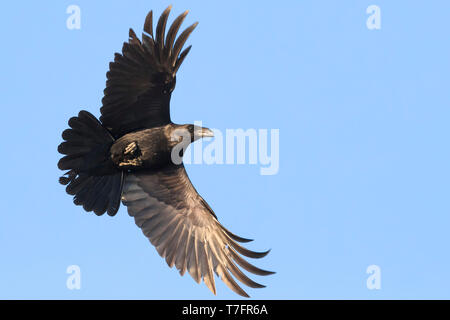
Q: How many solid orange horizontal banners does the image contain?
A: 0